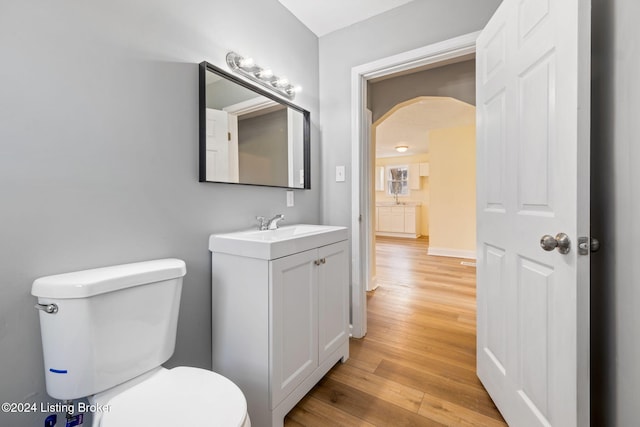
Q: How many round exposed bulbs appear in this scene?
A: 4